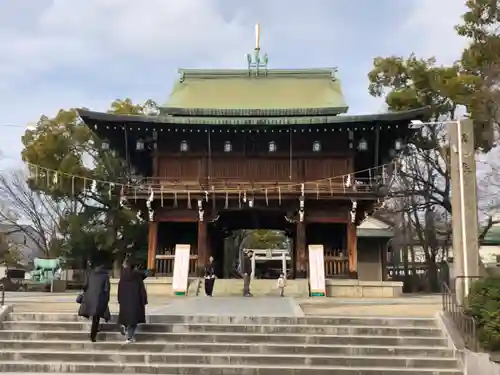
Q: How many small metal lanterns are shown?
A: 8